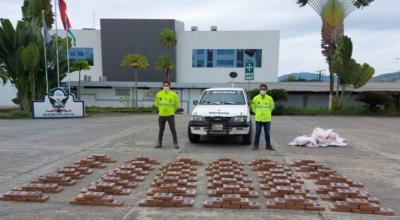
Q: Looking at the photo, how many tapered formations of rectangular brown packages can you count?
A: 6